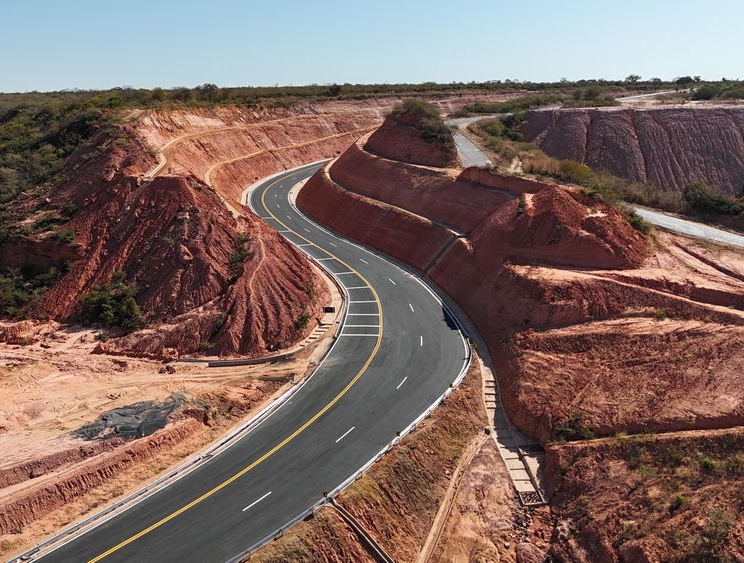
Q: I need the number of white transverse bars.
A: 10